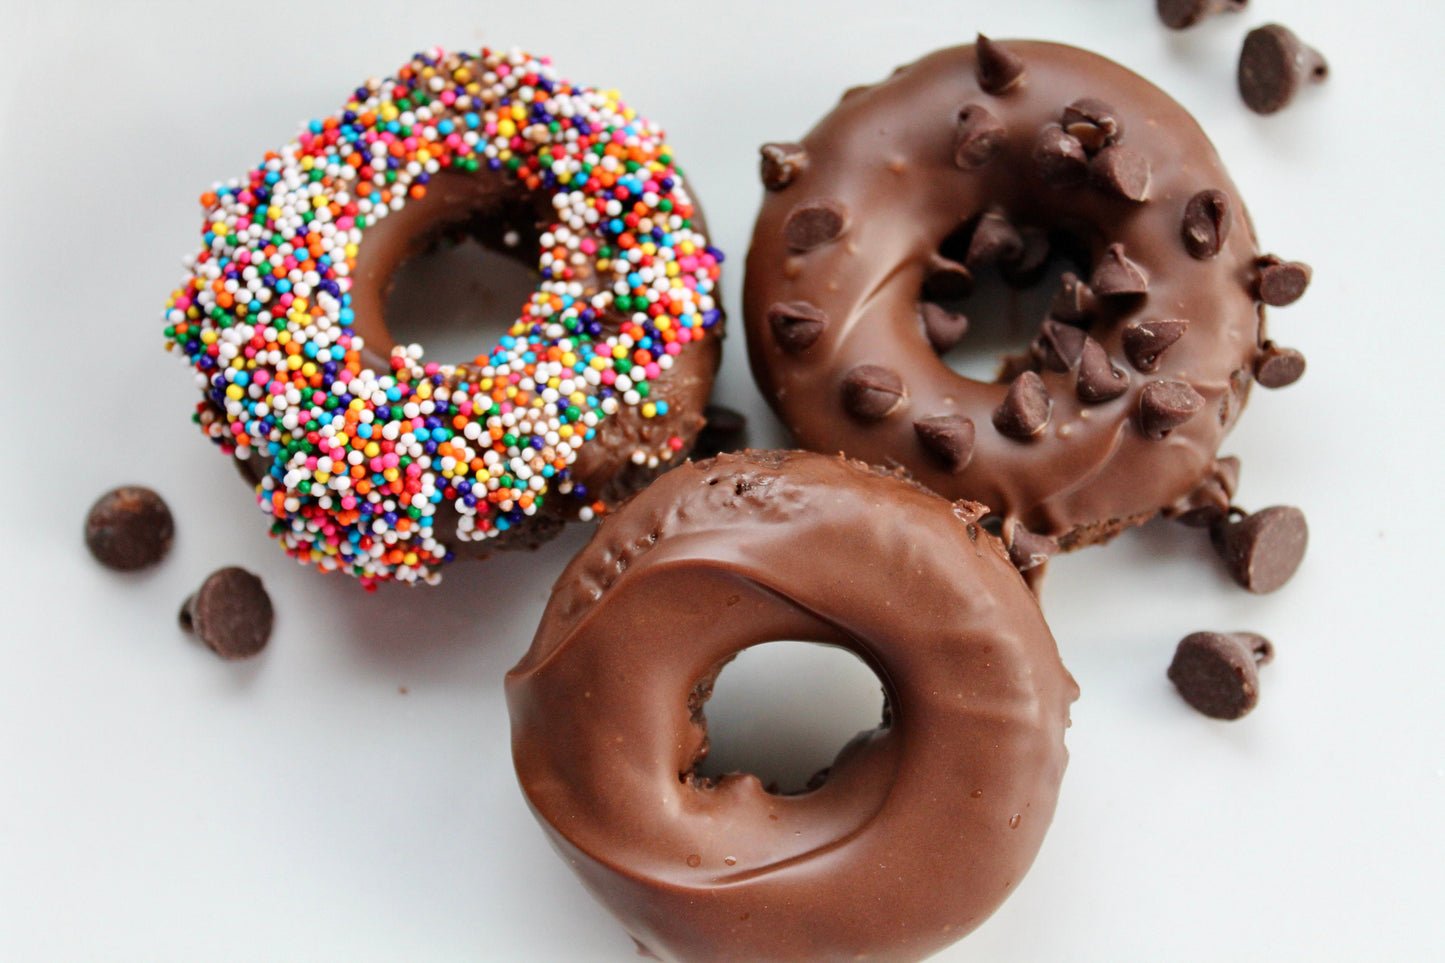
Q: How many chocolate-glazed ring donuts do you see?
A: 3